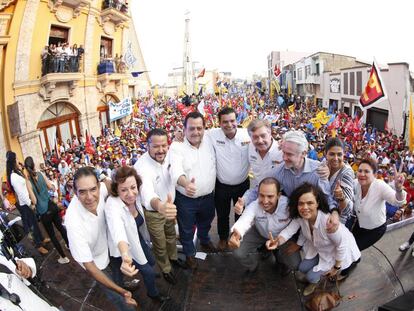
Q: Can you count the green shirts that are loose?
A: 1